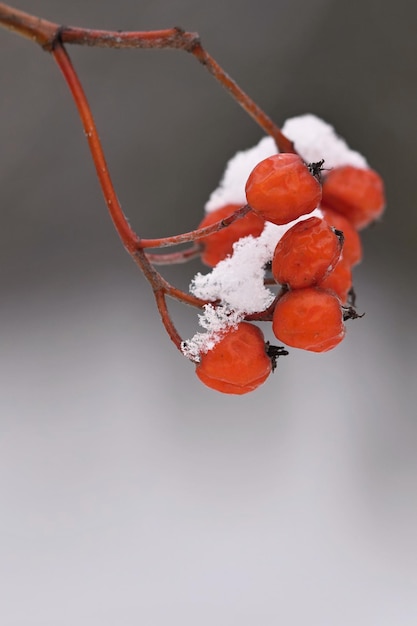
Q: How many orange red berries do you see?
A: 8